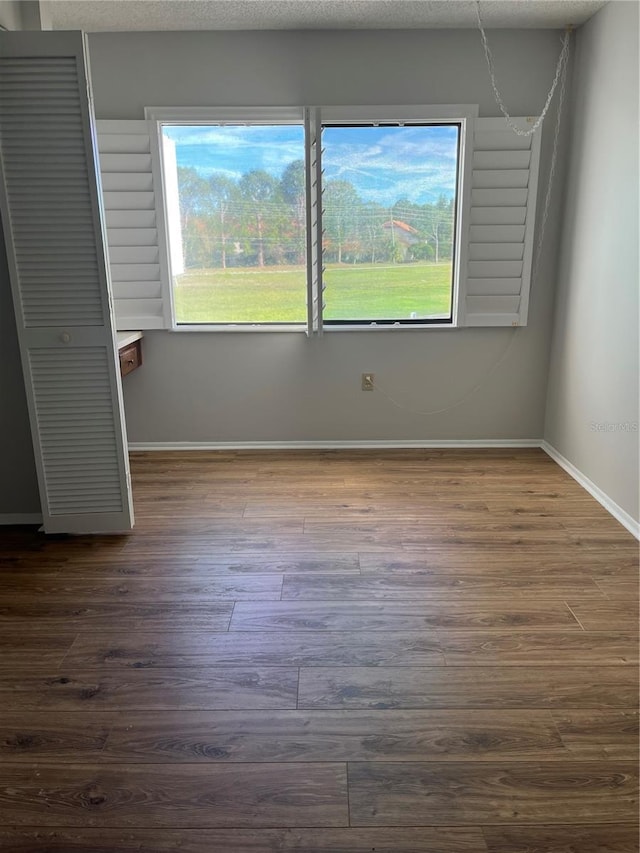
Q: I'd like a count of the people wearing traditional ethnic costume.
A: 0